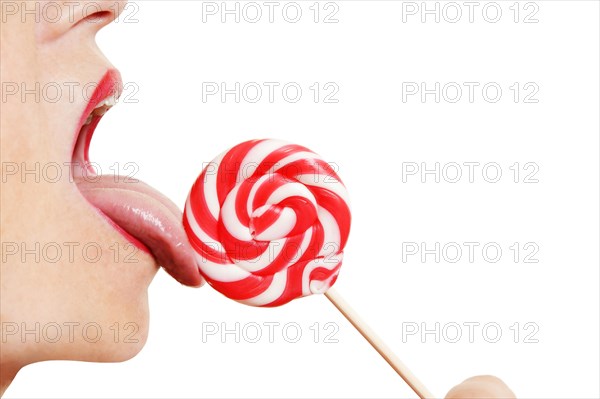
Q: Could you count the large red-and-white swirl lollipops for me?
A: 1